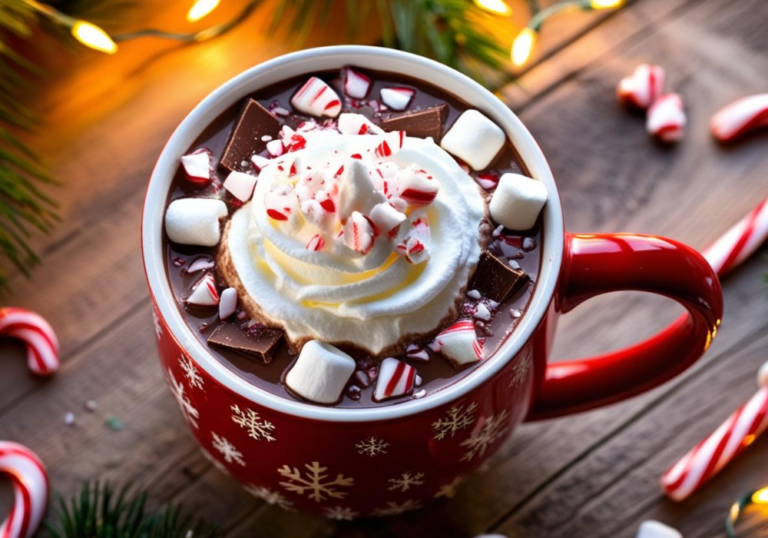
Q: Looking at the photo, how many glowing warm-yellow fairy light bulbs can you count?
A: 6